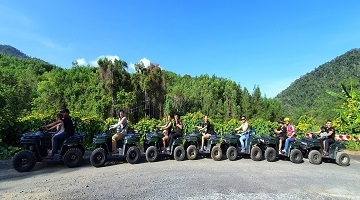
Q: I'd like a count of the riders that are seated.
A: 11